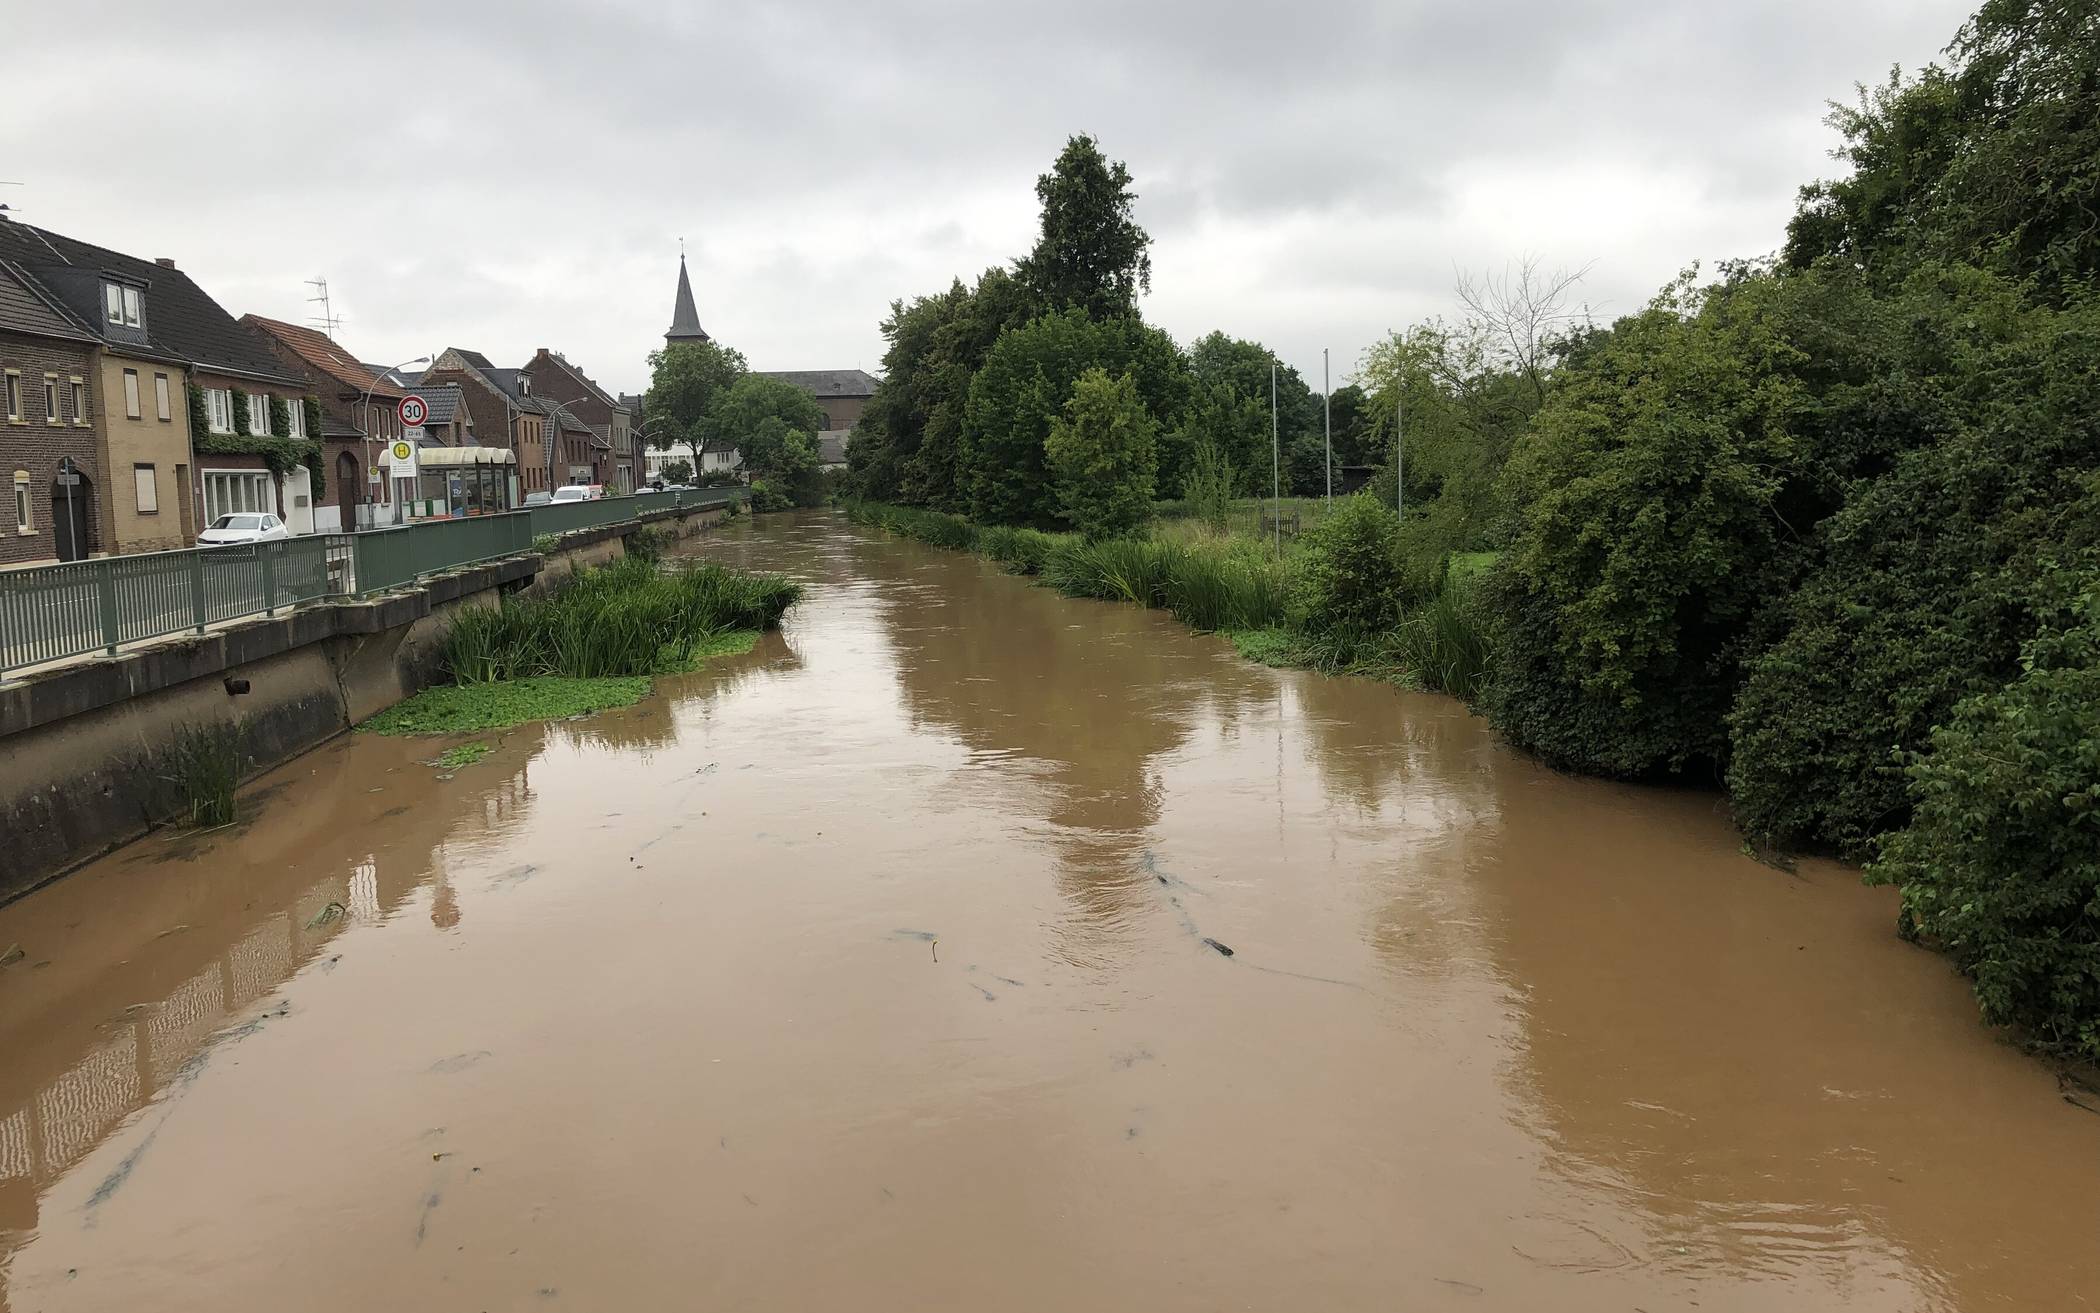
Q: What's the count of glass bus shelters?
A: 1